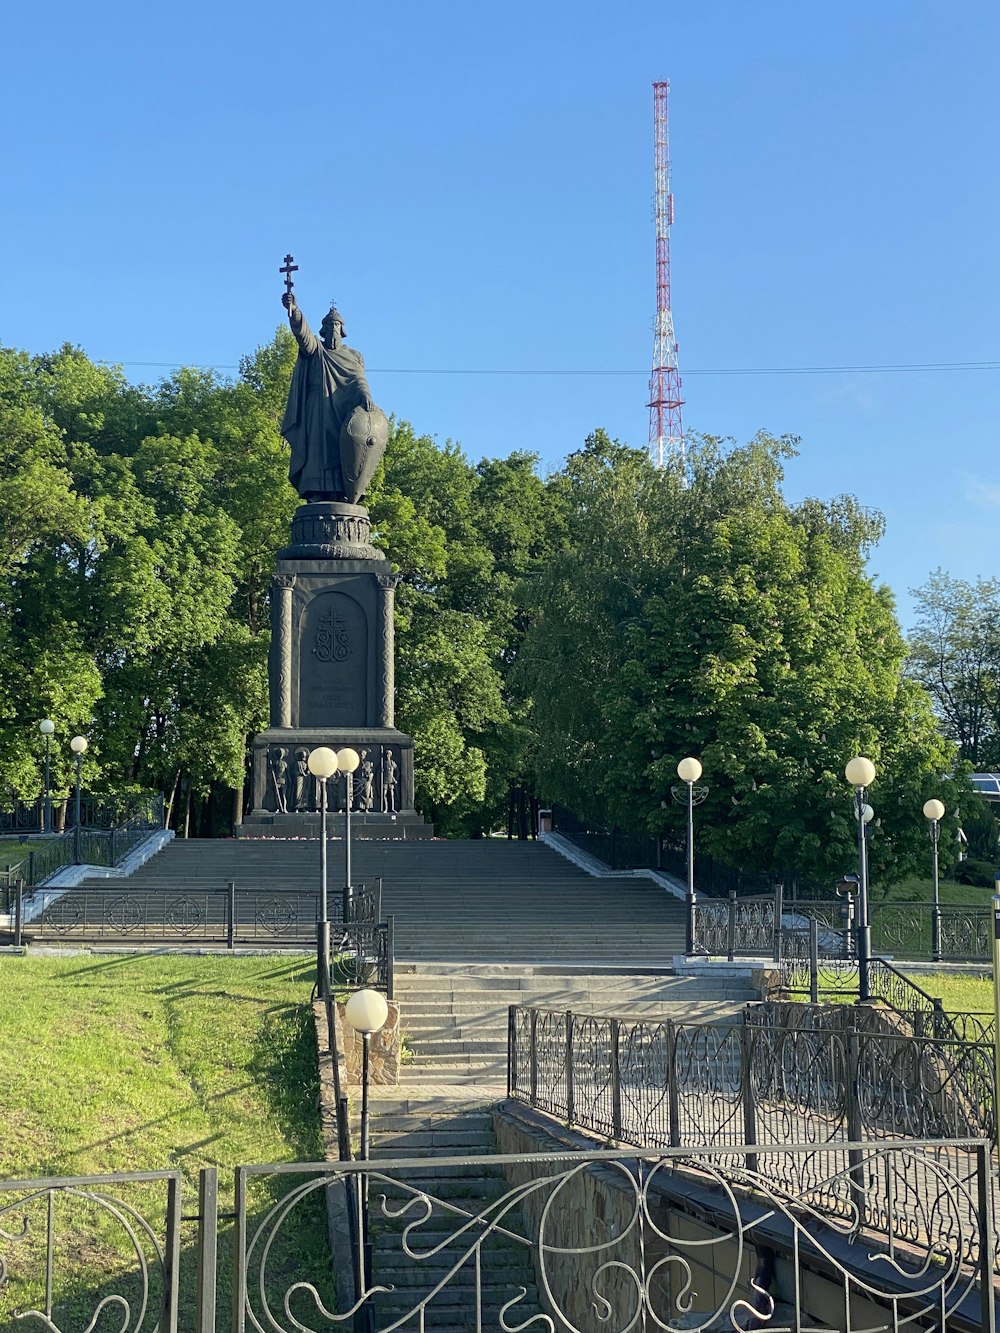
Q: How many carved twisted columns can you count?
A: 2